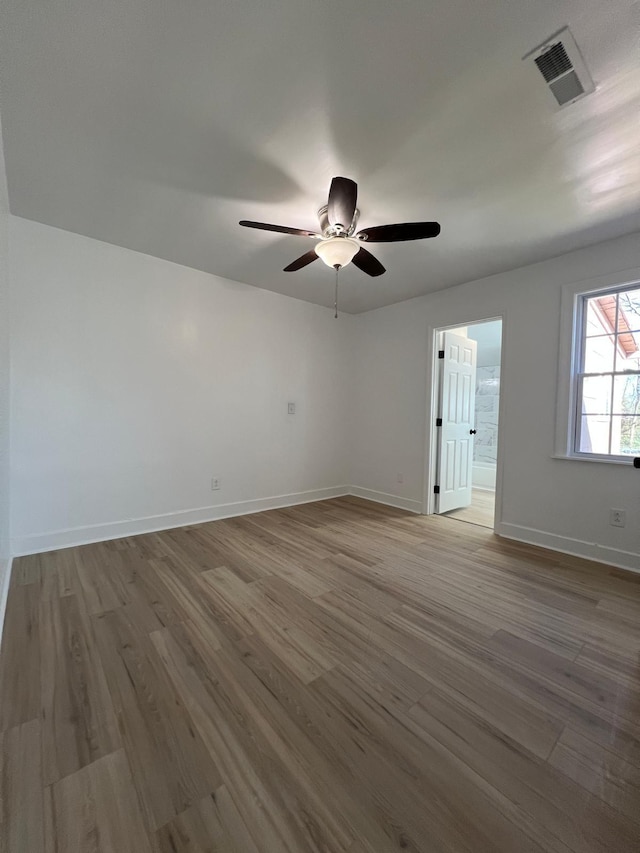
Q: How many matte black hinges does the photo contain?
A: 3